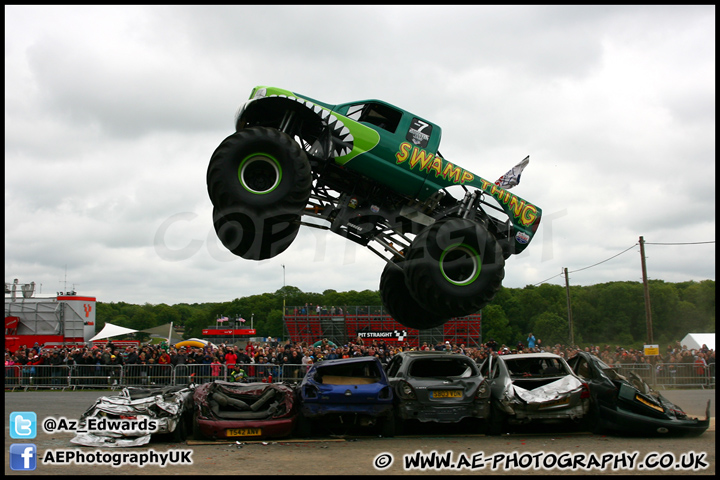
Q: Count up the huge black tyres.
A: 4